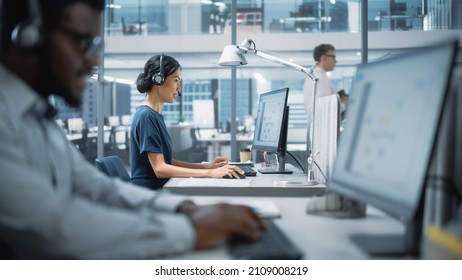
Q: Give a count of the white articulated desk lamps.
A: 1